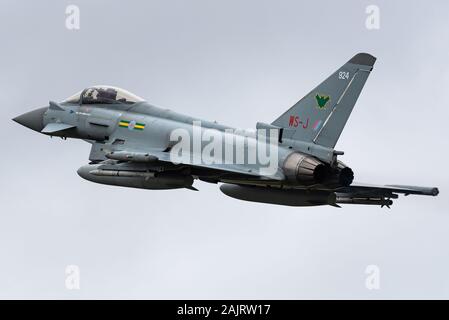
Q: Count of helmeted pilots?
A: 1